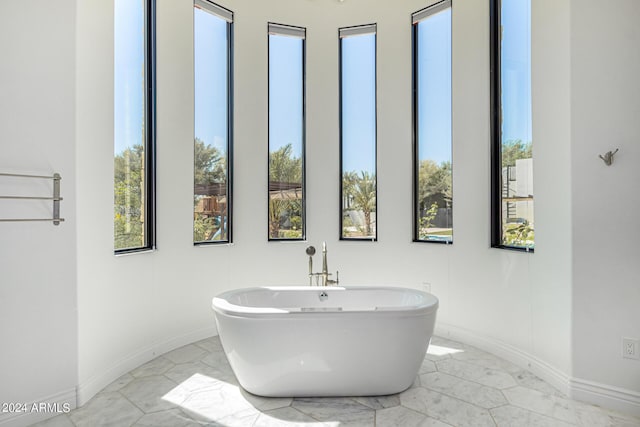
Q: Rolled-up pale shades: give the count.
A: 4